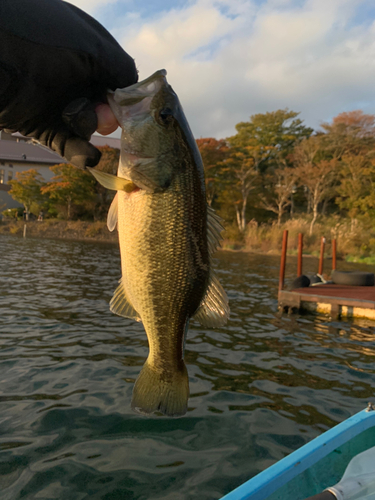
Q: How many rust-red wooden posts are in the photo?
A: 4